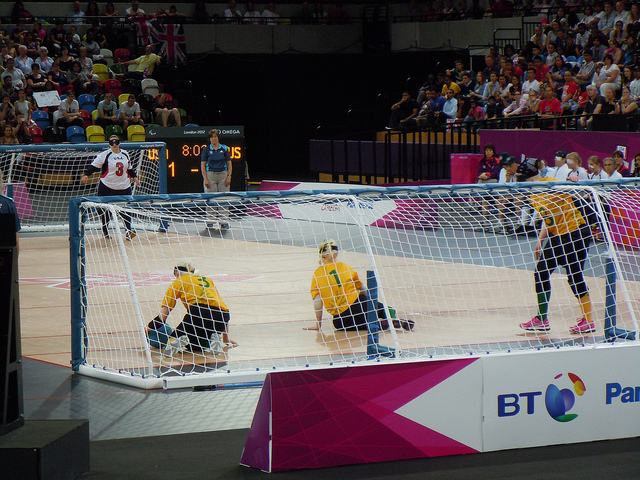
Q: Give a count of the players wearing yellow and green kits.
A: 3